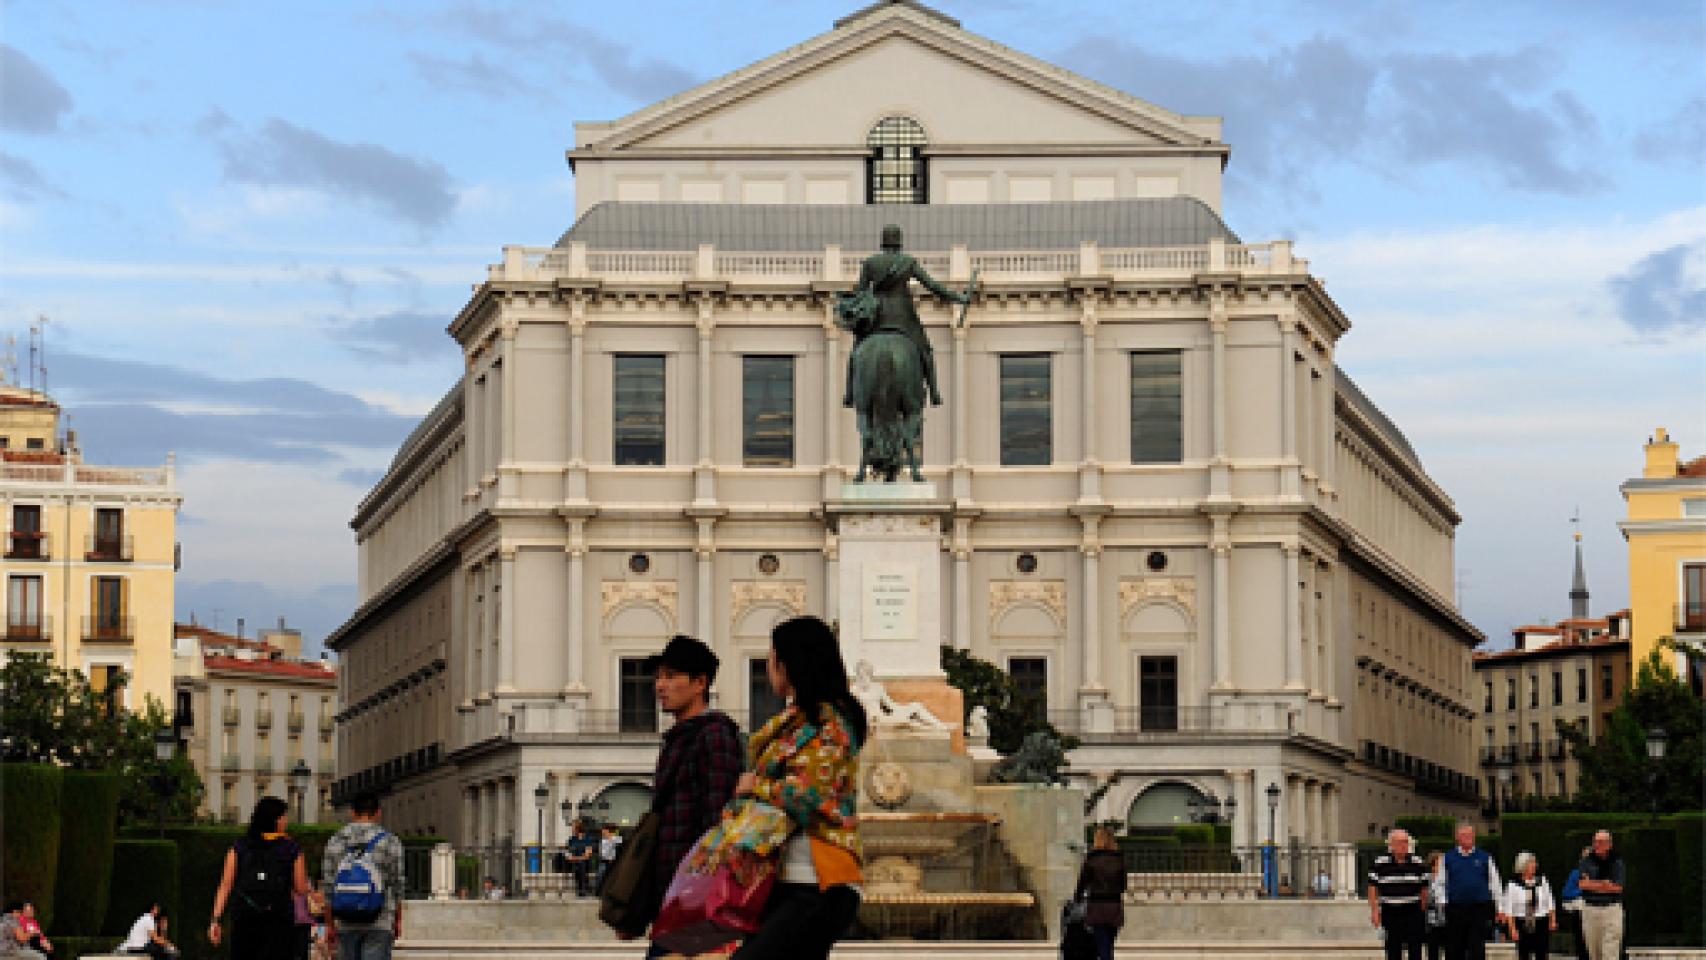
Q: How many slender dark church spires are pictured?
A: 1